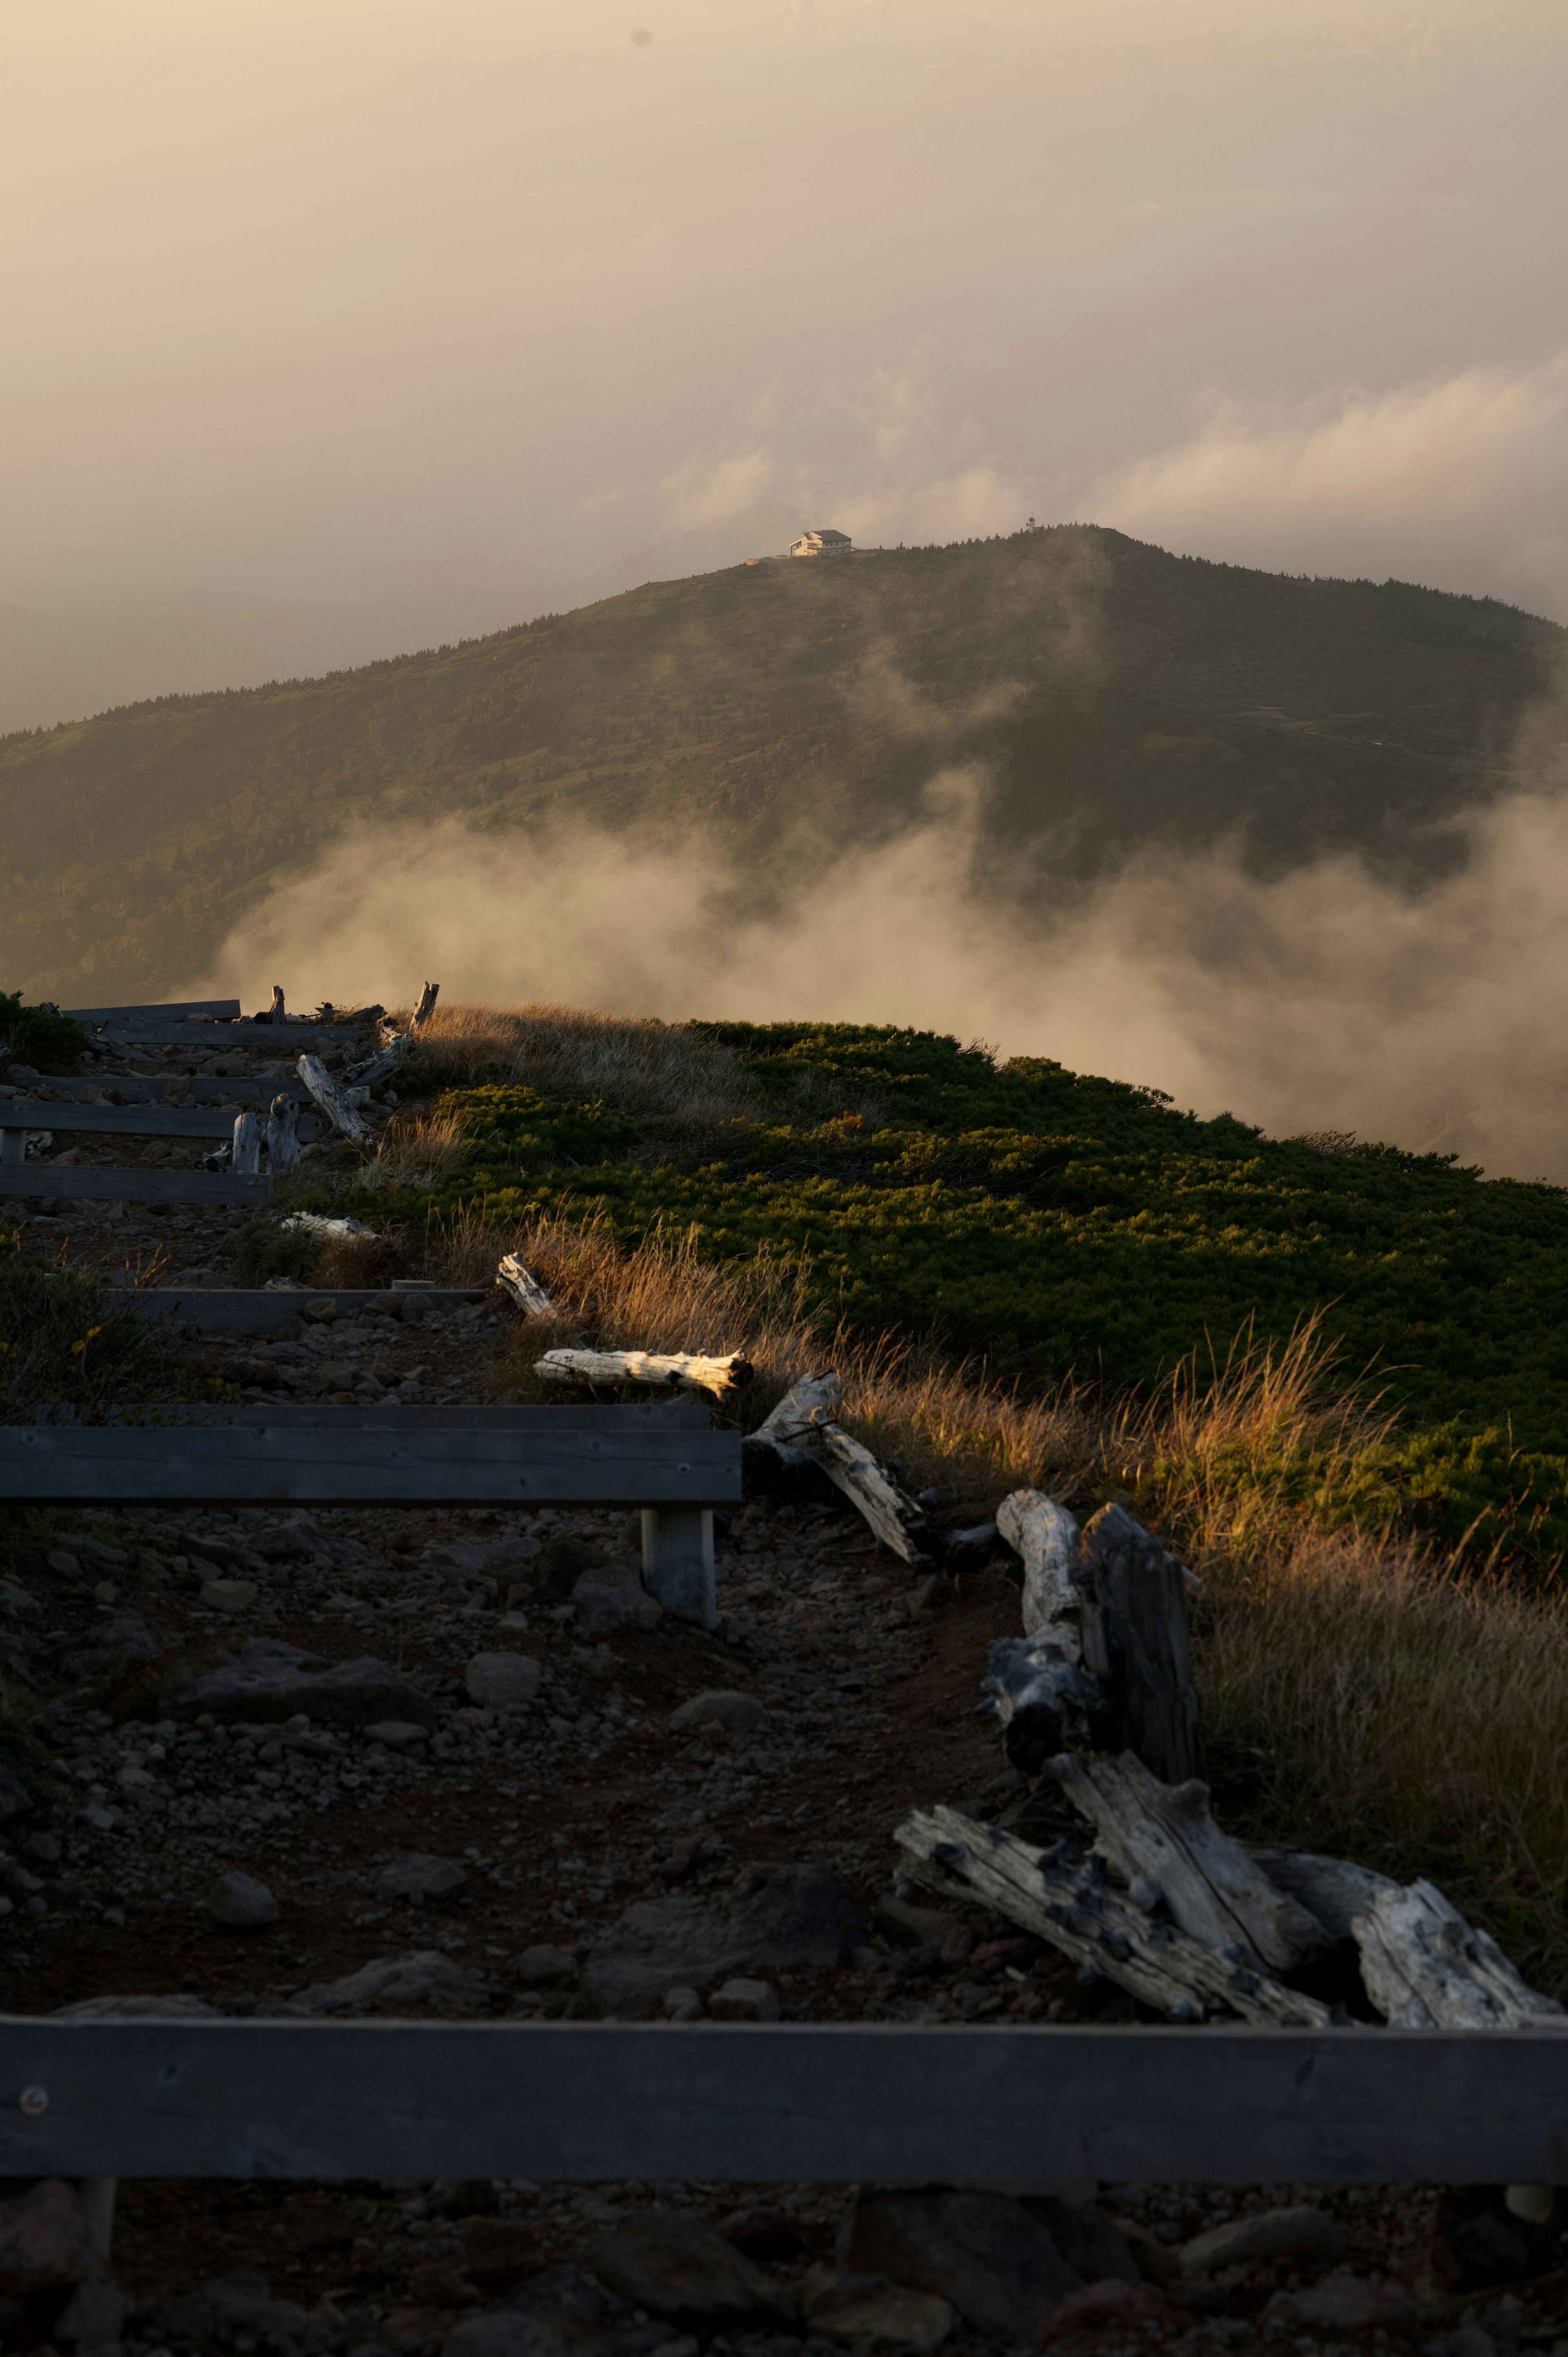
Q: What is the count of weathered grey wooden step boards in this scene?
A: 9